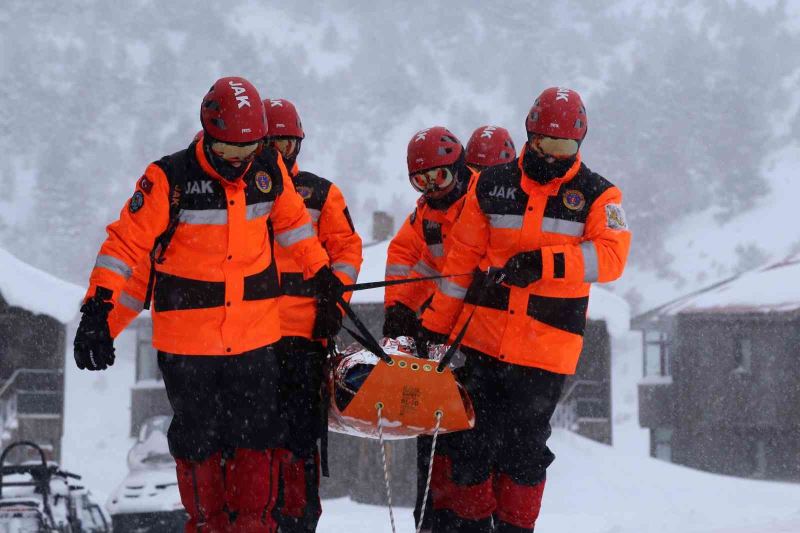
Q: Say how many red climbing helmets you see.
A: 5